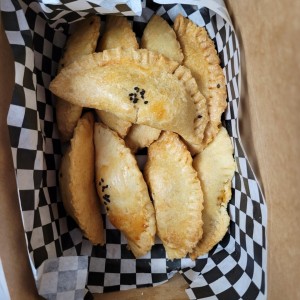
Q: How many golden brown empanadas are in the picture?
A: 9